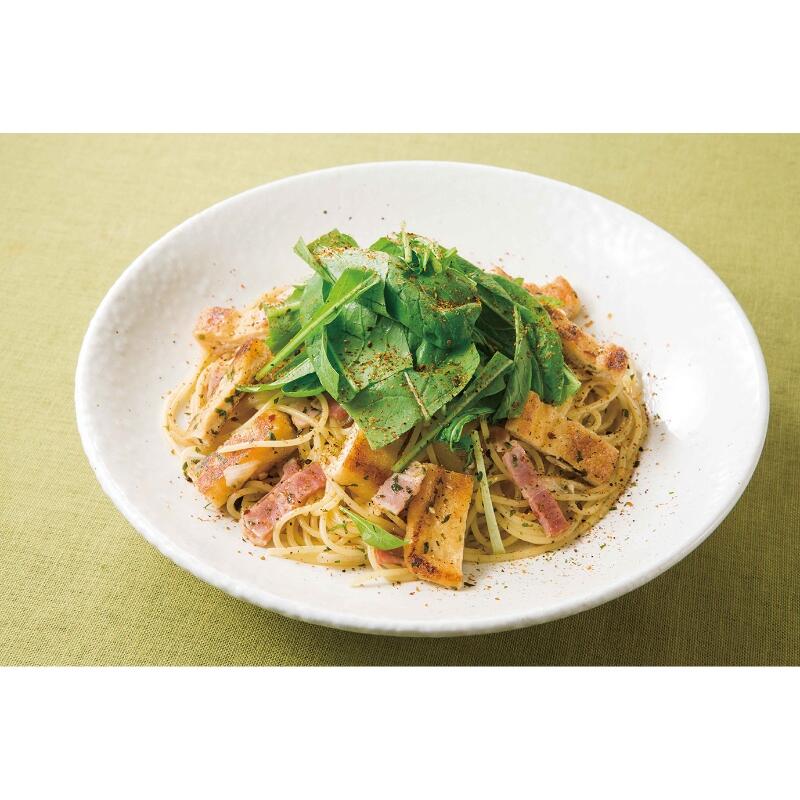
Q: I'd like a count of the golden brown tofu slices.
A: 8